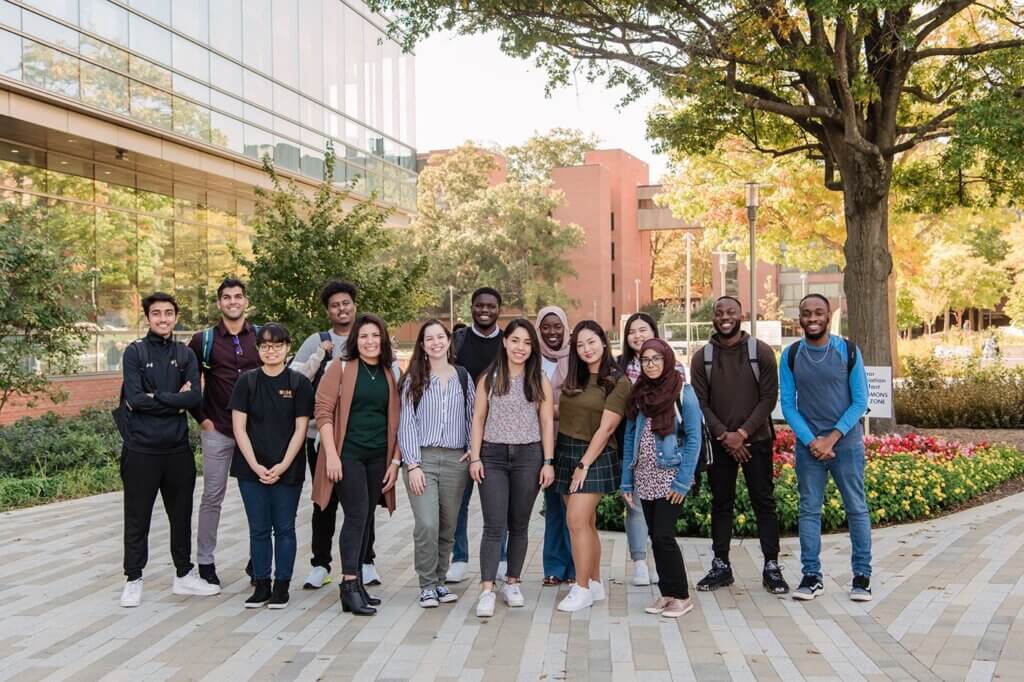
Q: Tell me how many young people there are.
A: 14